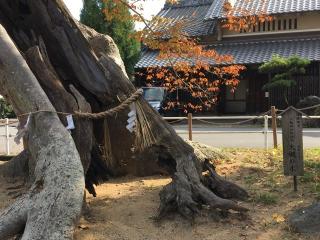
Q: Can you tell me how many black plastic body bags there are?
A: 0